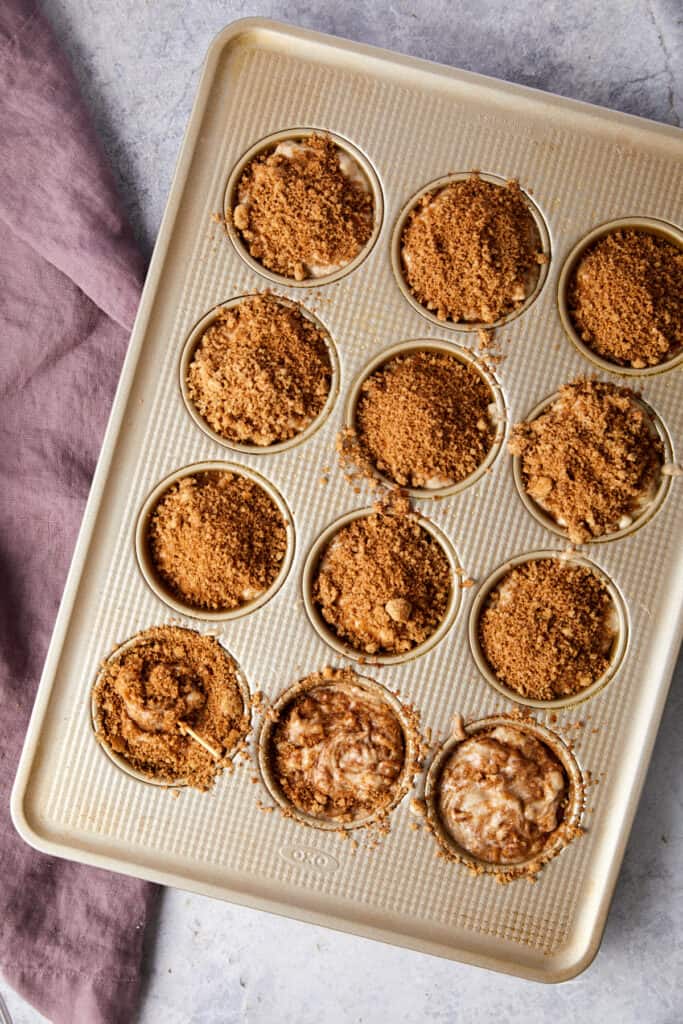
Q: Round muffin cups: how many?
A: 12